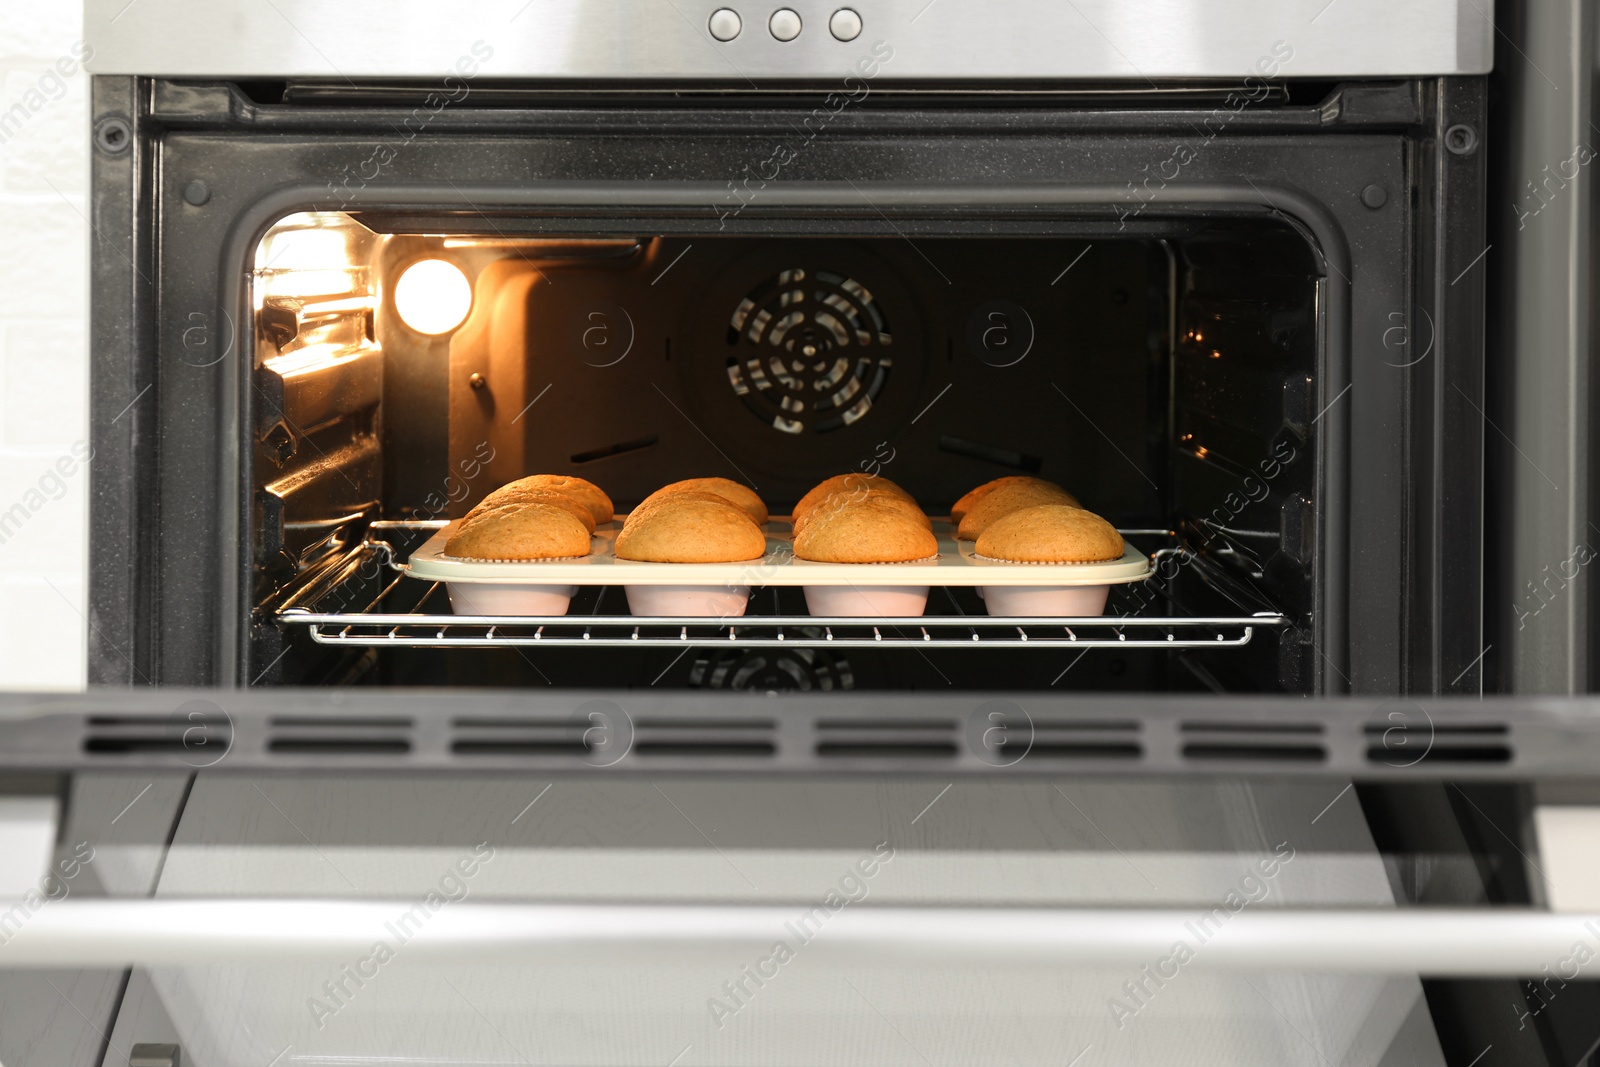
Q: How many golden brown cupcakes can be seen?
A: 12